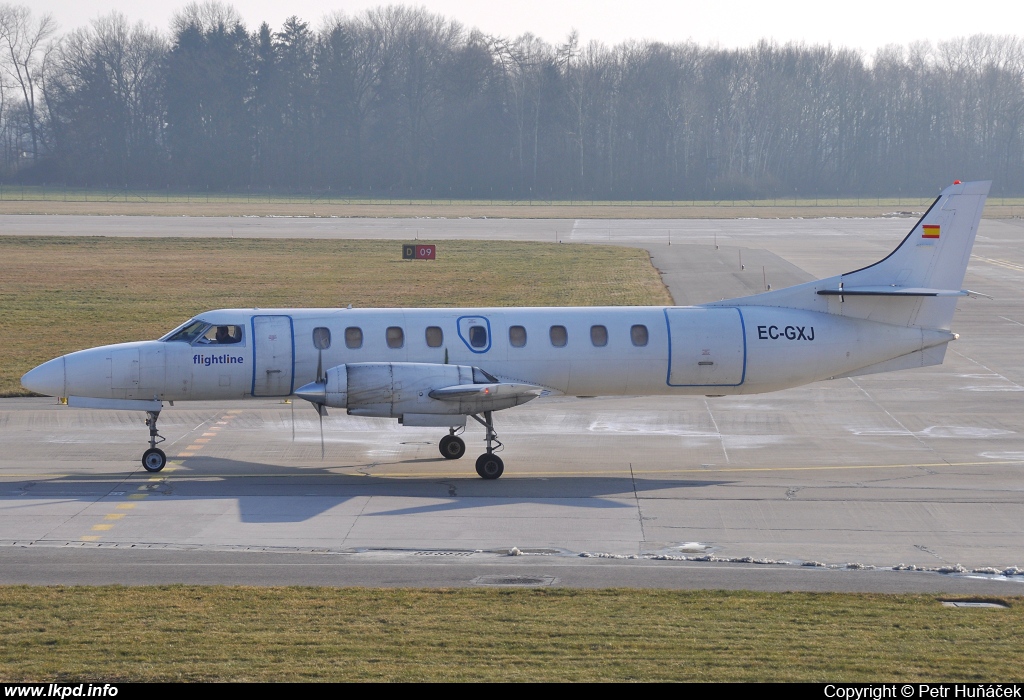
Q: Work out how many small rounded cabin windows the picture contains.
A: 9